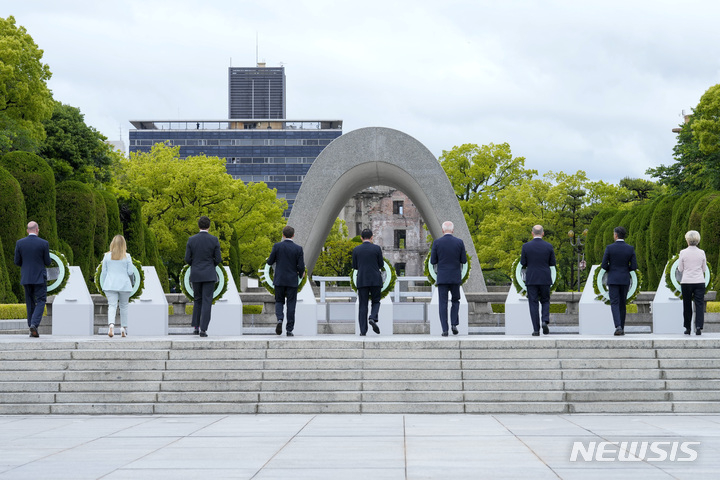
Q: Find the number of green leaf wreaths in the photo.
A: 9